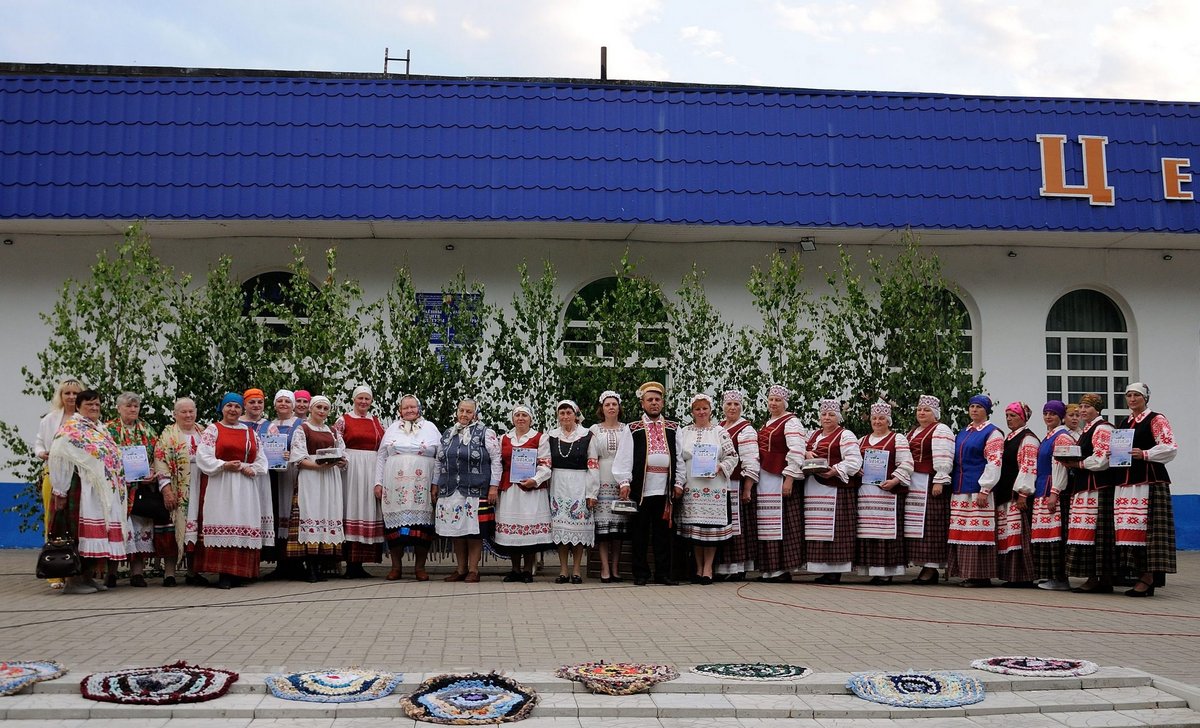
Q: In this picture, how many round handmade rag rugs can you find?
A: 8